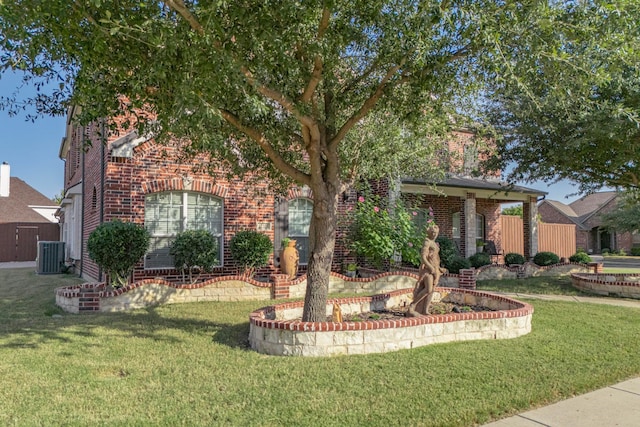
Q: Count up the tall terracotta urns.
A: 1